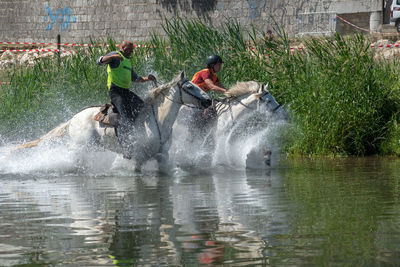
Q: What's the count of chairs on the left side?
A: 0